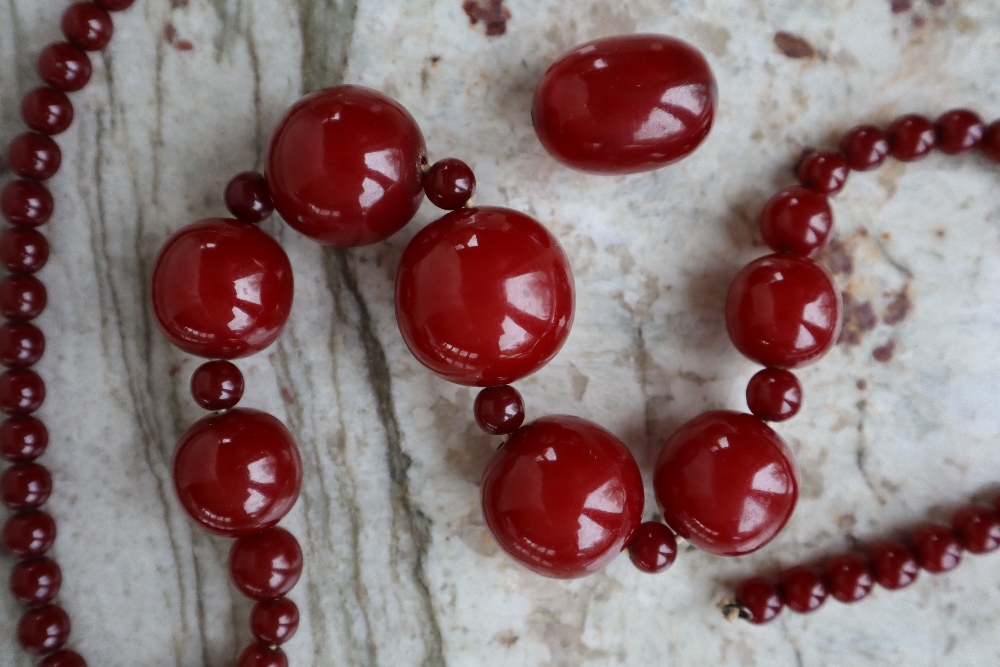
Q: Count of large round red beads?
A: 7